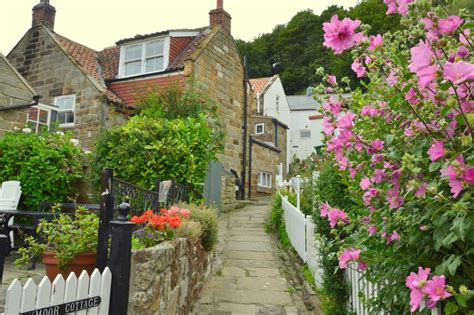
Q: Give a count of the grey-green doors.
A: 1